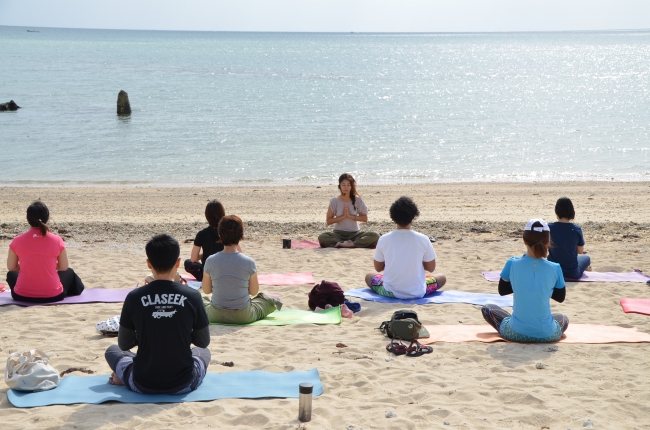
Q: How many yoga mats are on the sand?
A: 9